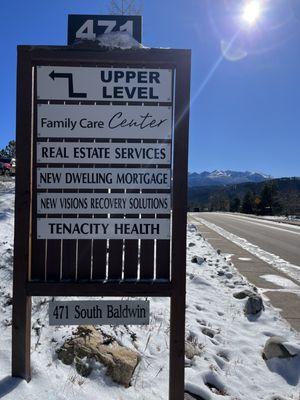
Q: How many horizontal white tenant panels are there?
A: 5